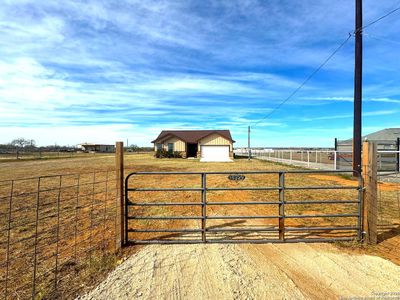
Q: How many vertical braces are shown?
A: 2